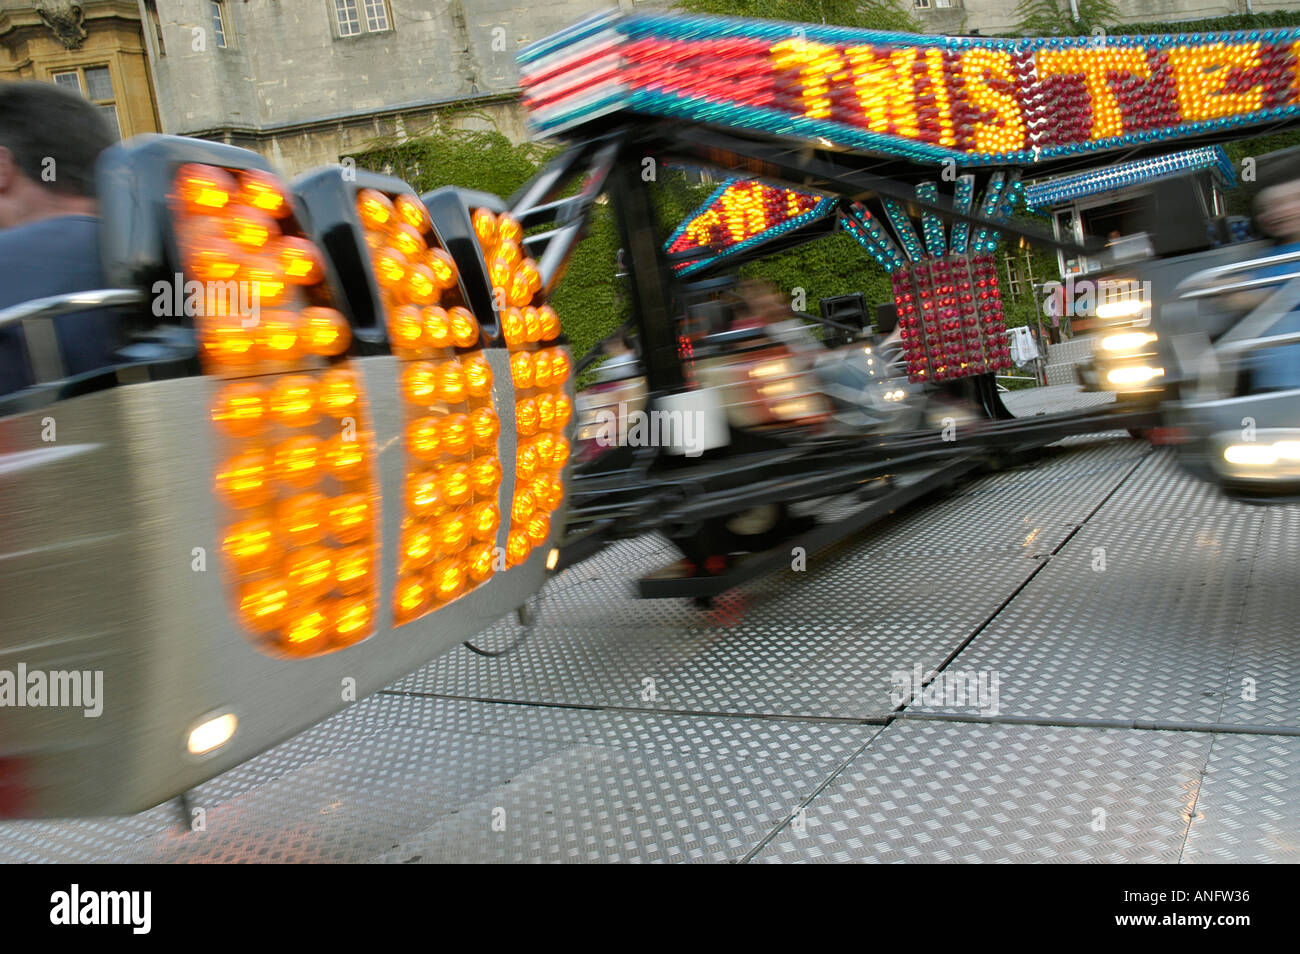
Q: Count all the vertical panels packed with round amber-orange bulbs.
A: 3